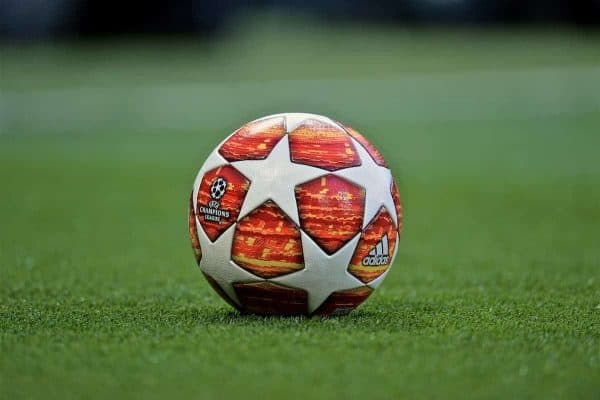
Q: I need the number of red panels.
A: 12